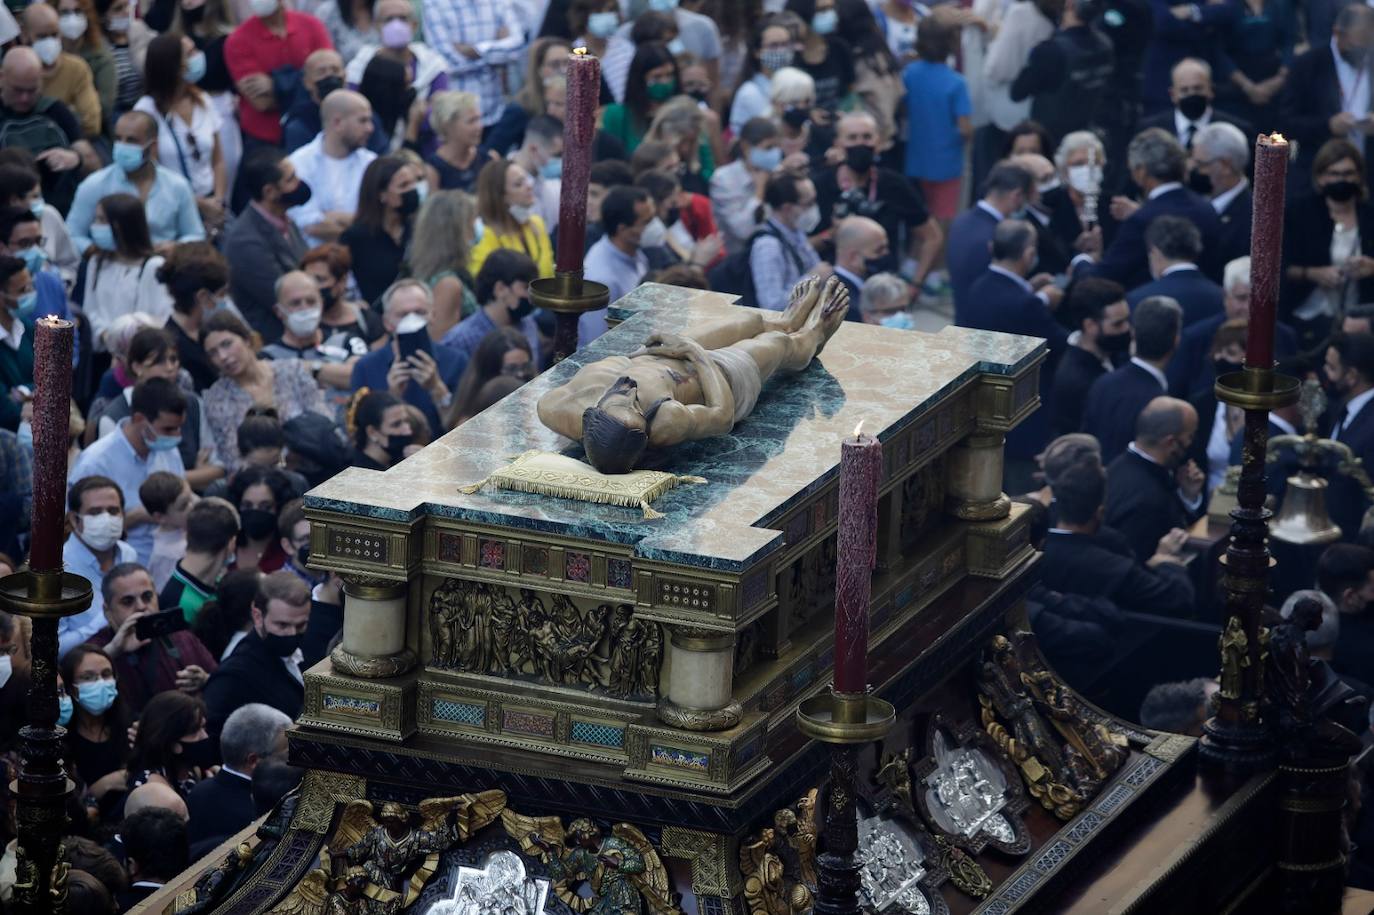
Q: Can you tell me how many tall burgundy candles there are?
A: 4